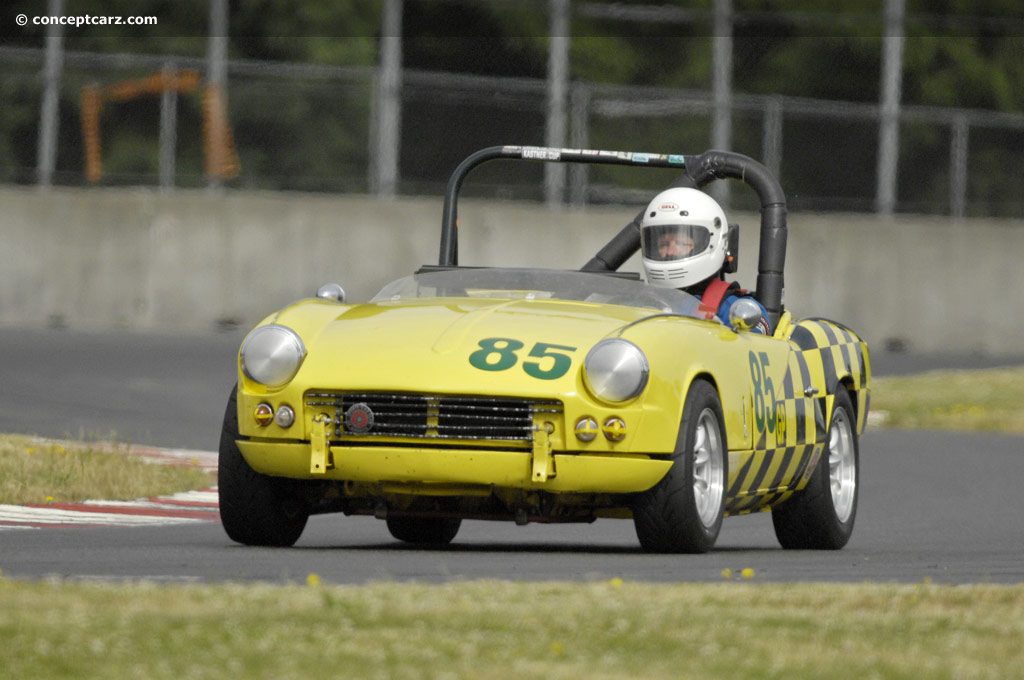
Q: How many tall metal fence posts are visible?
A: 6